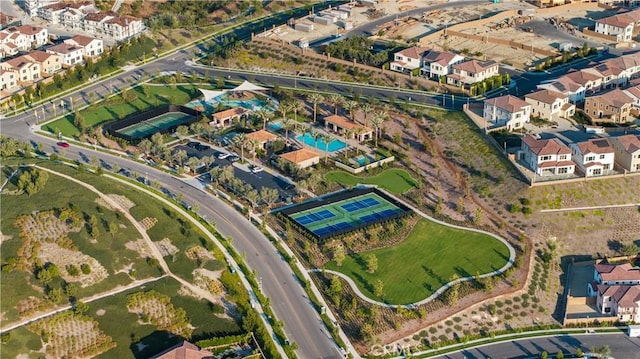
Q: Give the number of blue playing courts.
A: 4